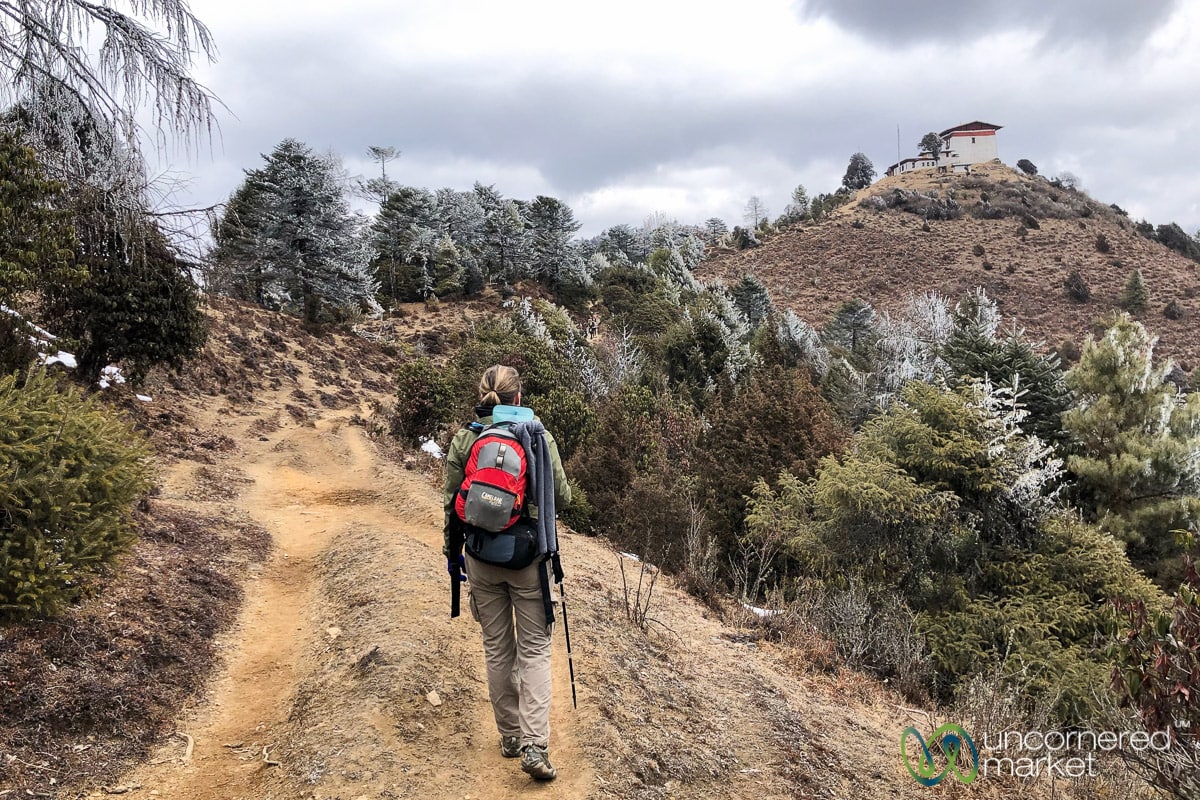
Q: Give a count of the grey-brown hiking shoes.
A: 2